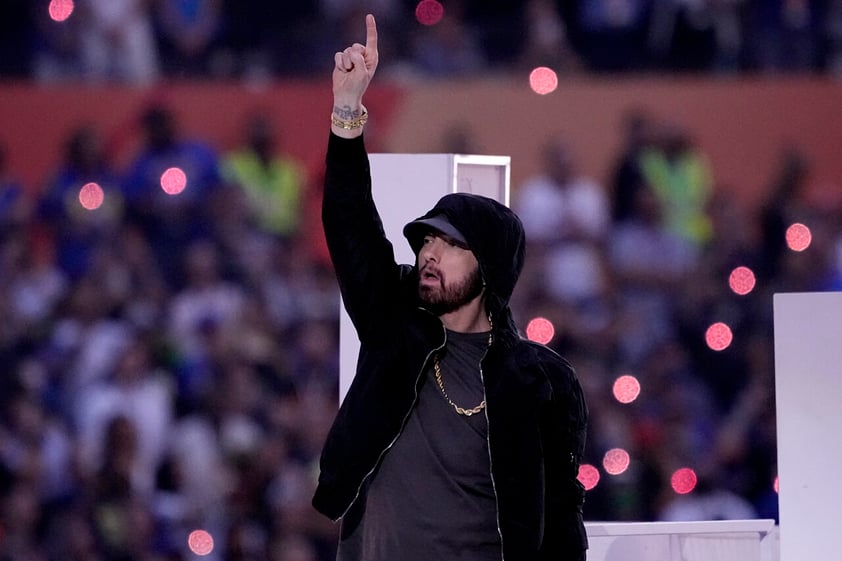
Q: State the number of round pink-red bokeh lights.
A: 15